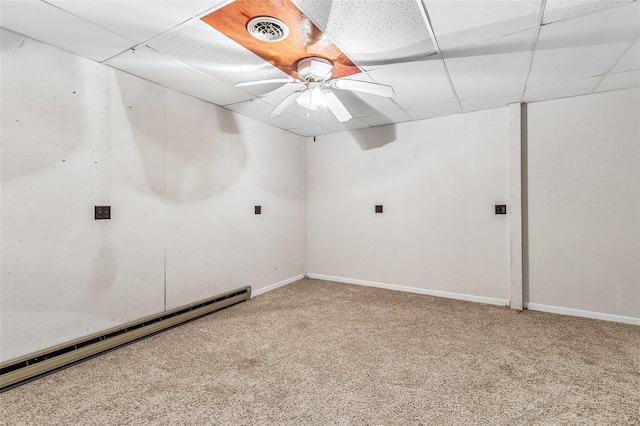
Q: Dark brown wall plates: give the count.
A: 4